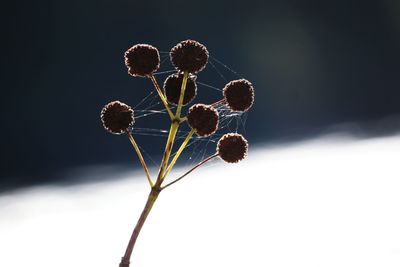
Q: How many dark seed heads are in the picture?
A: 7